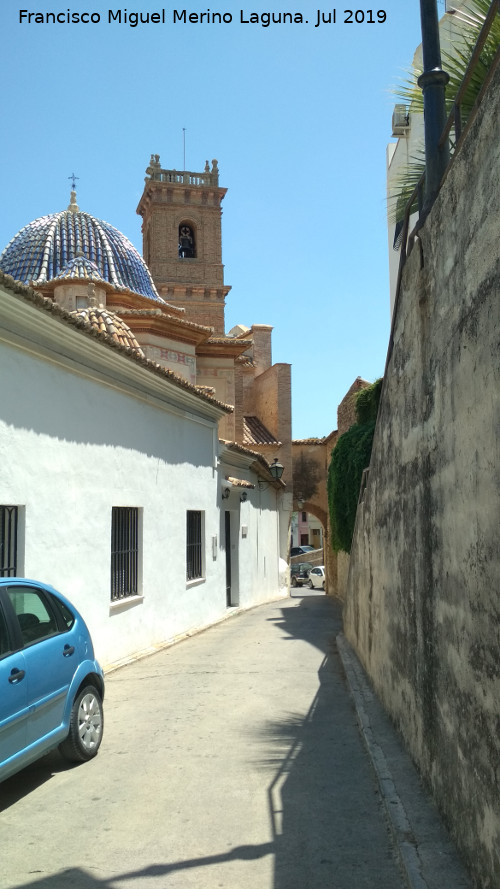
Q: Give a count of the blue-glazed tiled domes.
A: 2